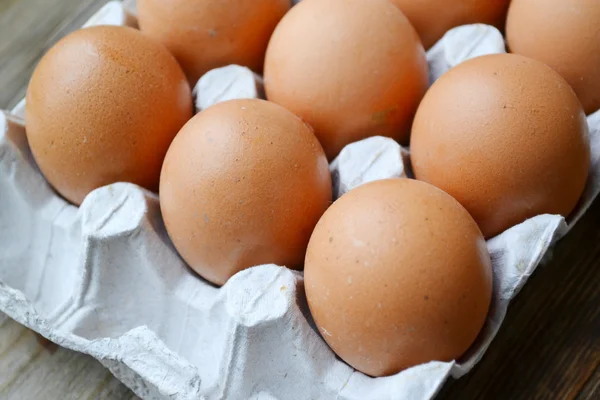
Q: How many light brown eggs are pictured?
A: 8